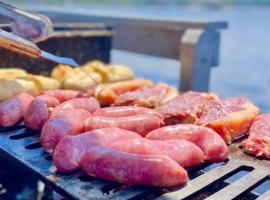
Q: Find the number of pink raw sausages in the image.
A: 11